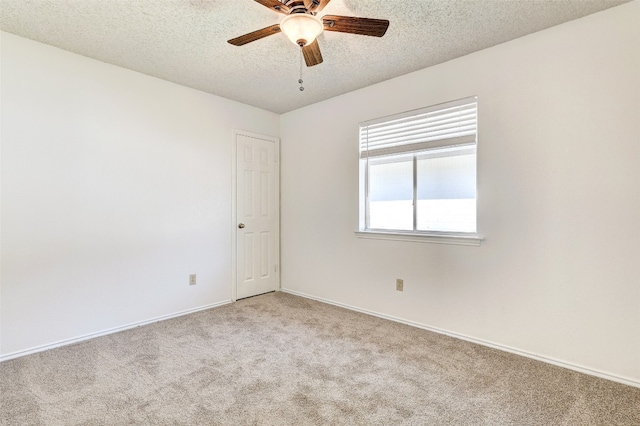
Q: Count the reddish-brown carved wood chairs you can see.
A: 0